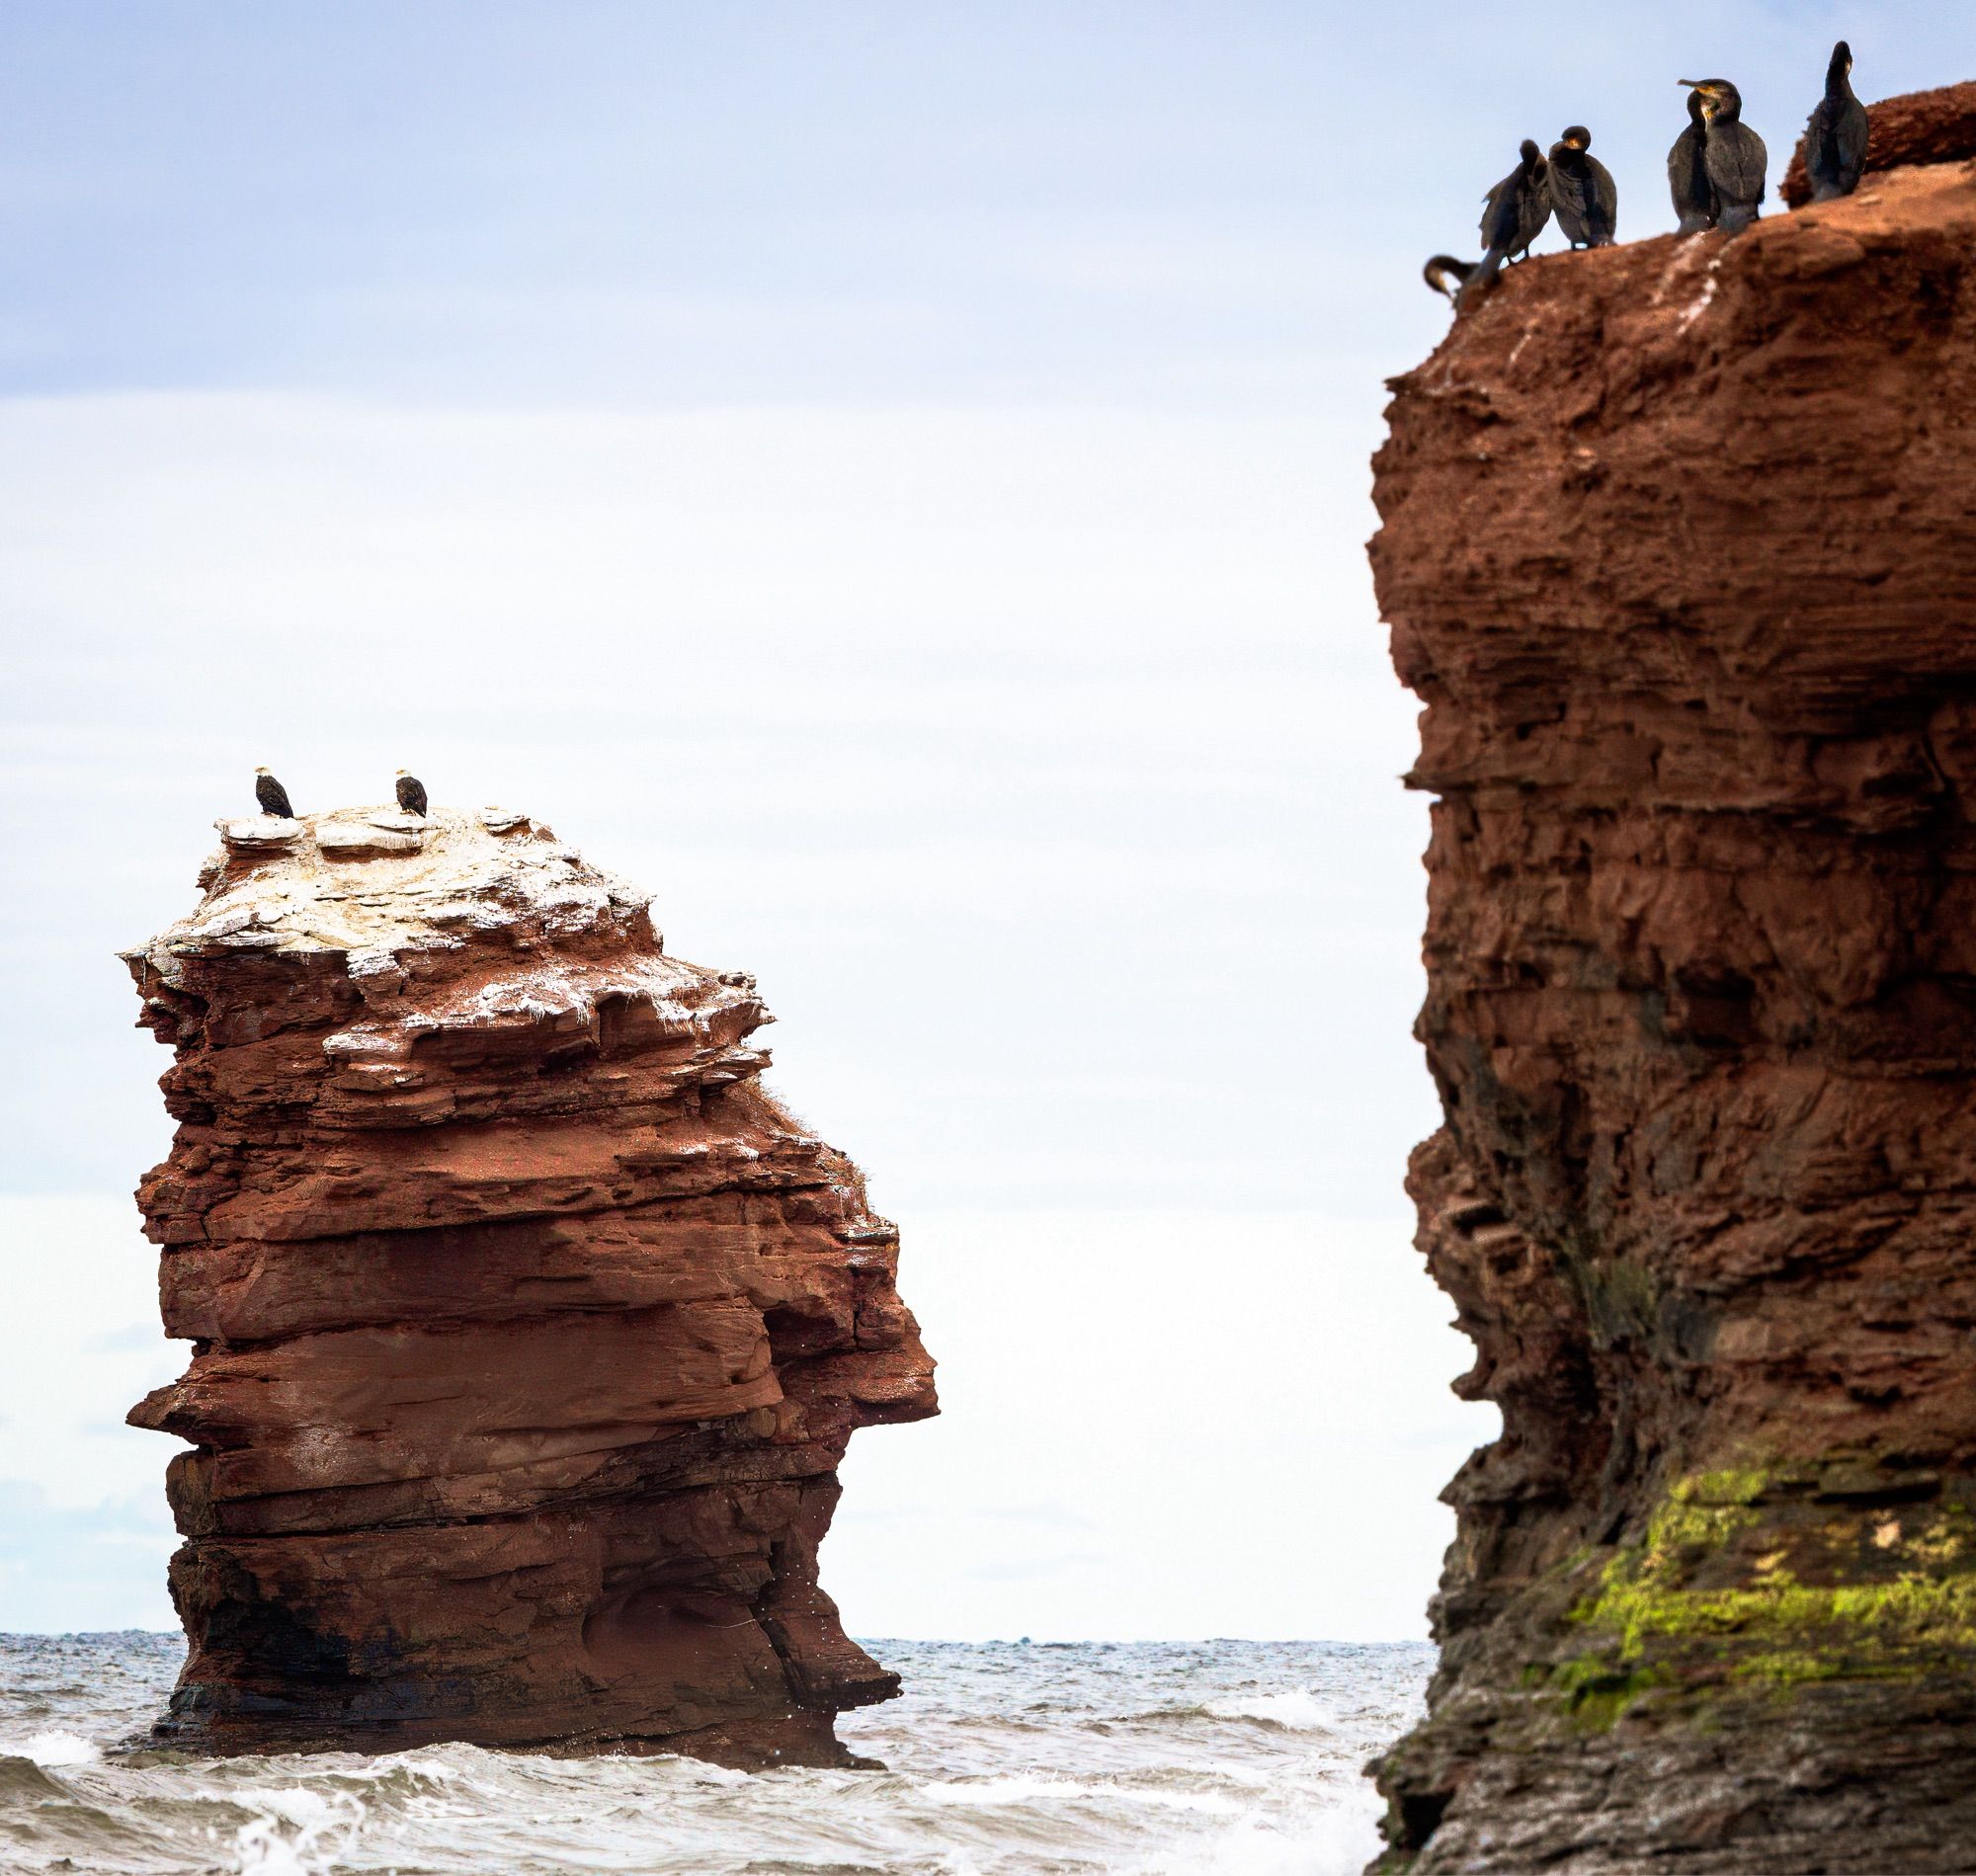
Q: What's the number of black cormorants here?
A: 6